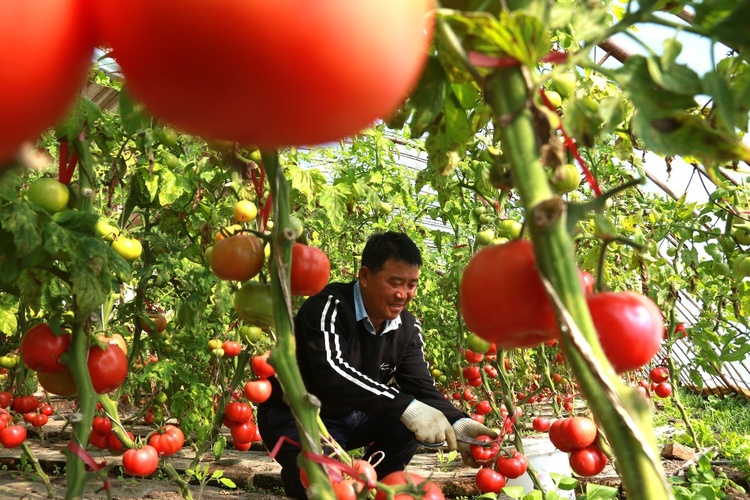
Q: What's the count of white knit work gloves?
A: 2